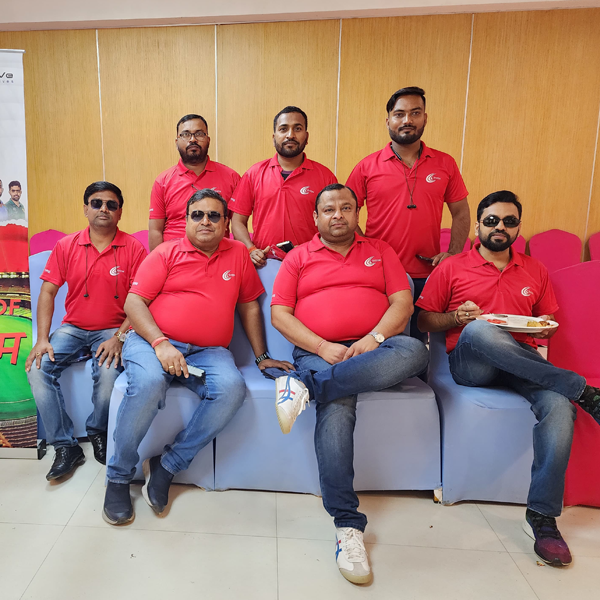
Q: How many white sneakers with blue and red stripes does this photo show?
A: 2